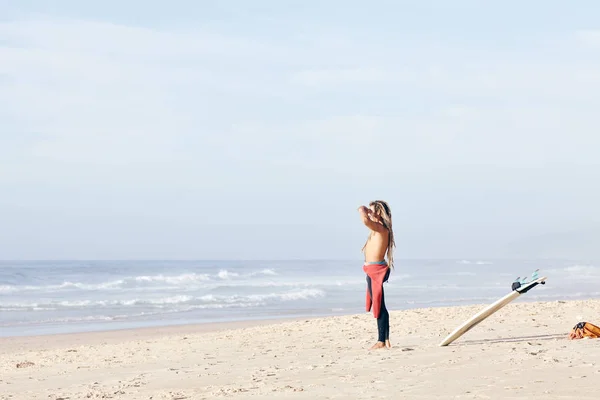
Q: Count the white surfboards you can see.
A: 1